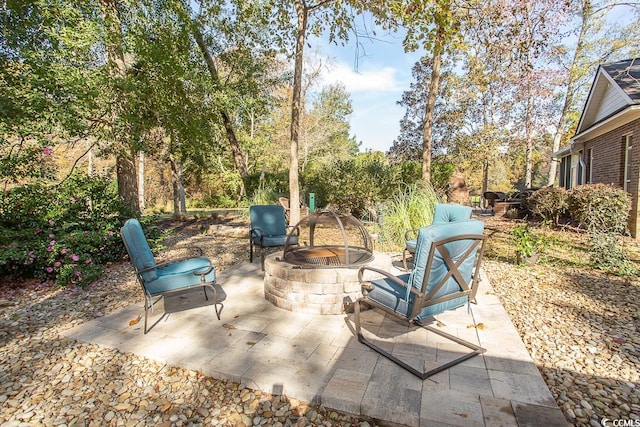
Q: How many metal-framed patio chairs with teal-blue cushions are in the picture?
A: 4